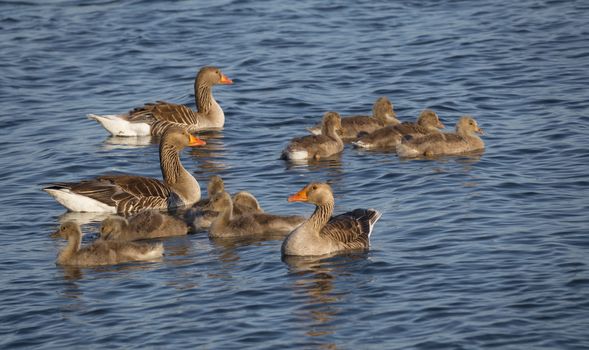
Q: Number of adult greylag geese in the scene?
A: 3